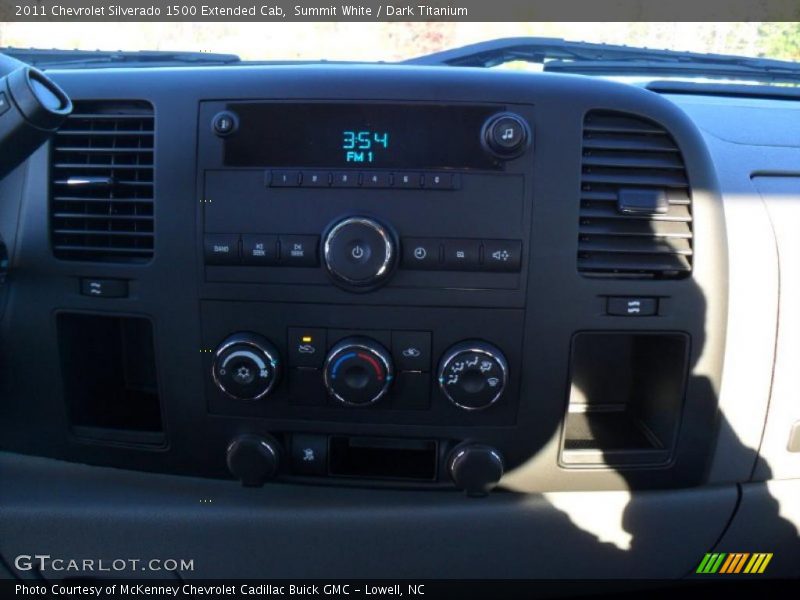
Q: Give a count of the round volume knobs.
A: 1